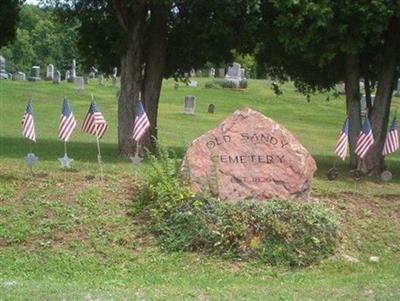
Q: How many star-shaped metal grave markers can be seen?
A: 3